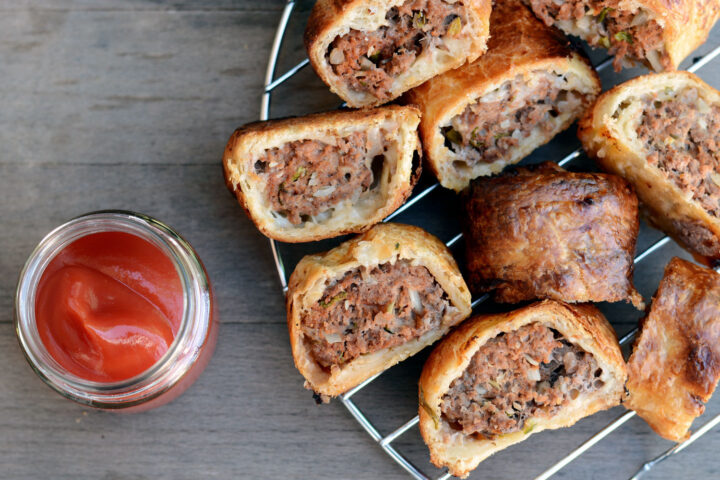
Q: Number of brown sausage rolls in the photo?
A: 9